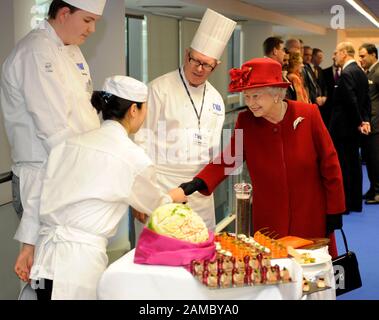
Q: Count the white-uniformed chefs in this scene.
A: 3